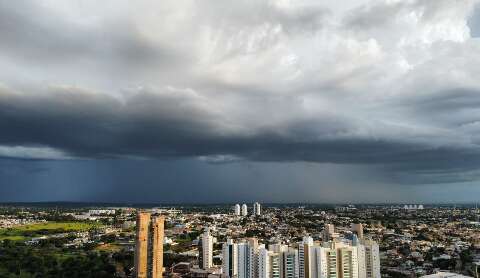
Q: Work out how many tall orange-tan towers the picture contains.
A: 2